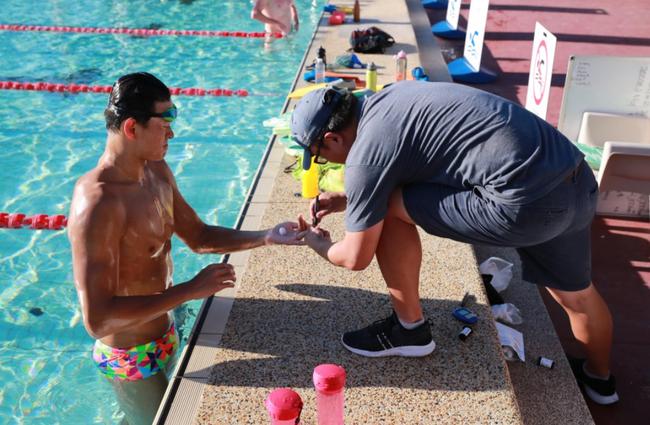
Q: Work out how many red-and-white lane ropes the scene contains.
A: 3